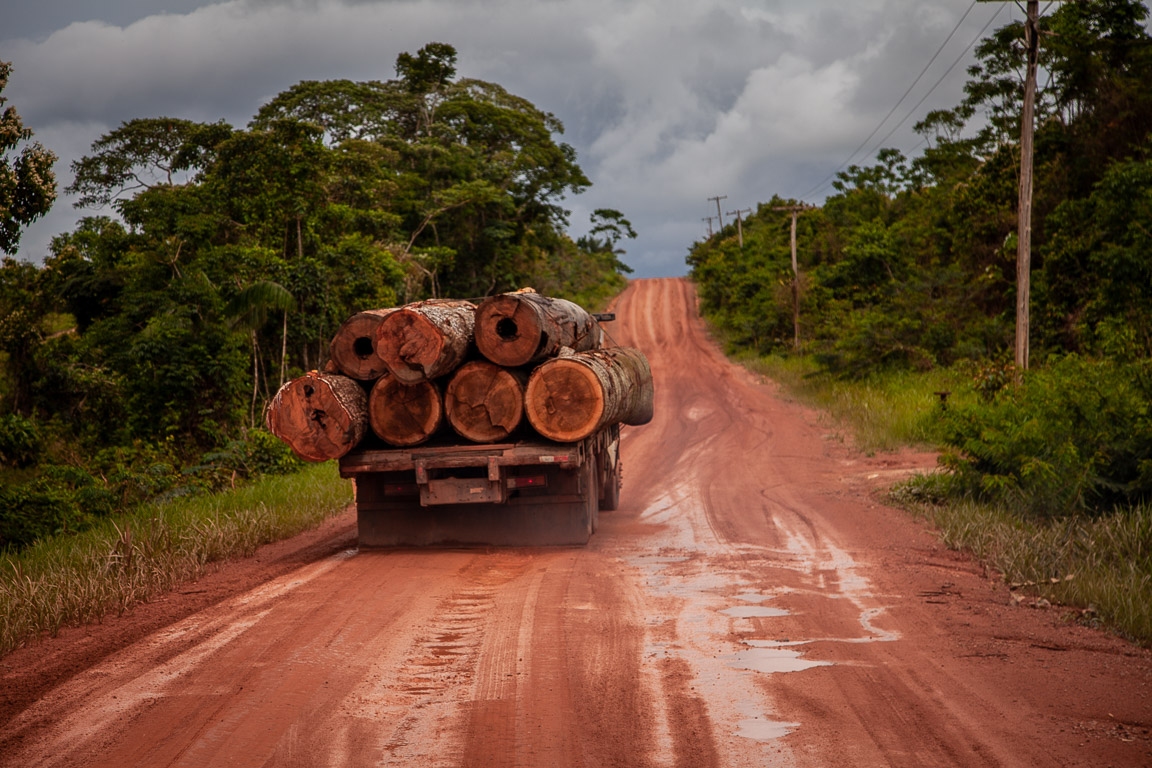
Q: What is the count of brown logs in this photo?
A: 7